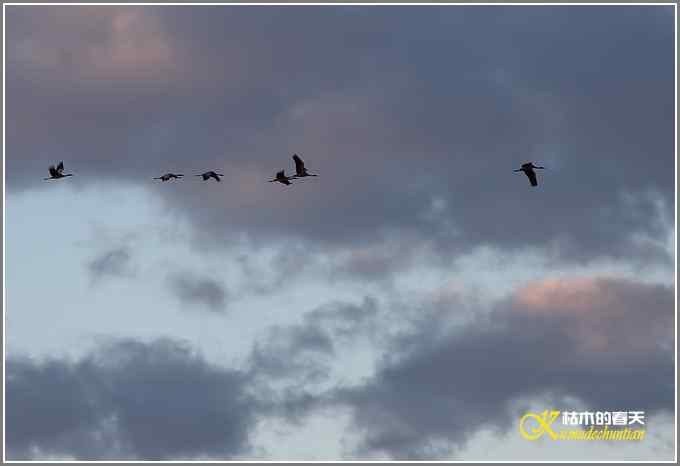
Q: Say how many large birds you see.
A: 6